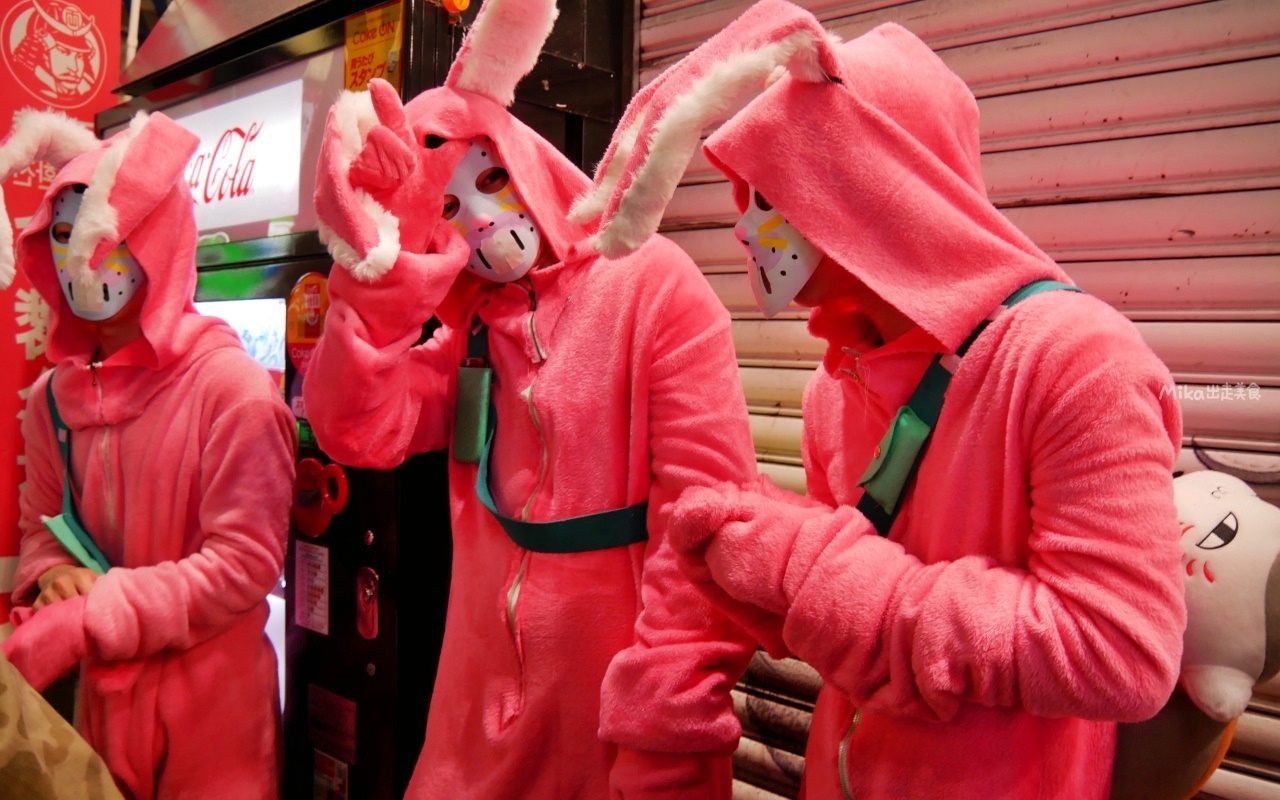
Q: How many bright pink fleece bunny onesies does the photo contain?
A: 3